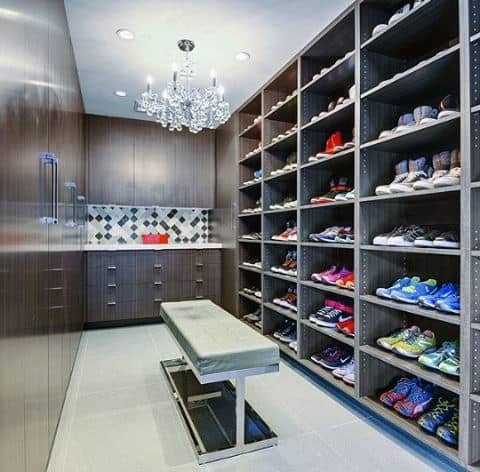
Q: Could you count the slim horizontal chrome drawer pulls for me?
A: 9